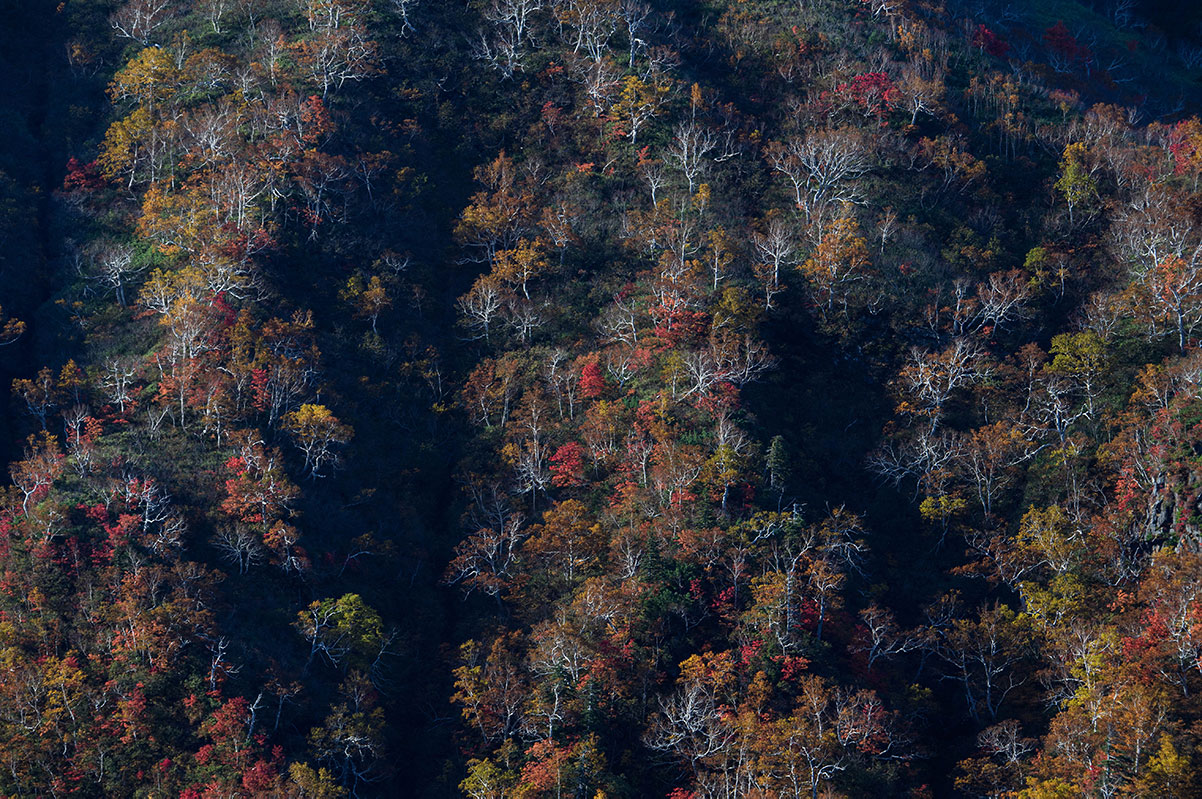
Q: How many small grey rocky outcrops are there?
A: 1